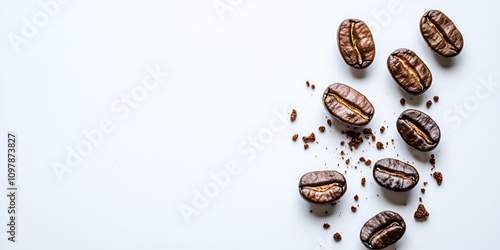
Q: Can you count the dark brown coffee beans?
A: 8